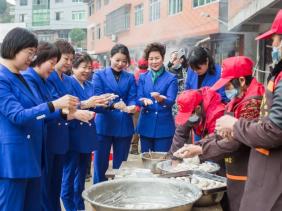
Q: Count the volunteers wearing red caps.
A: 3